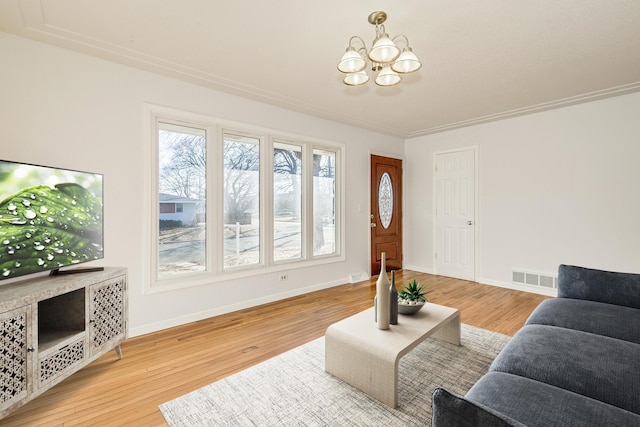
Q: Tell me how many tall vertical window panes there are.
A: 4